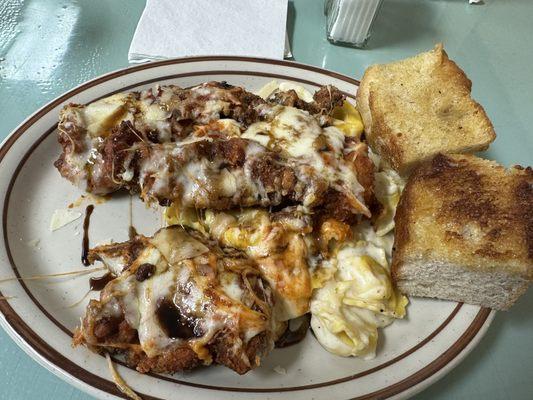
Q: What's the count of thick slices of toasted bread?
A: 2